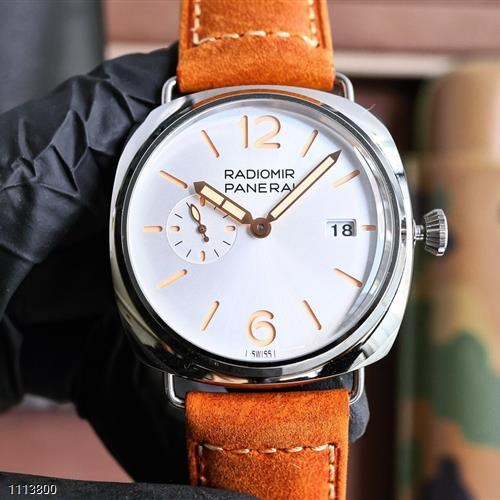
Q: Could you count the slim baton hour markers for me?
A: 10